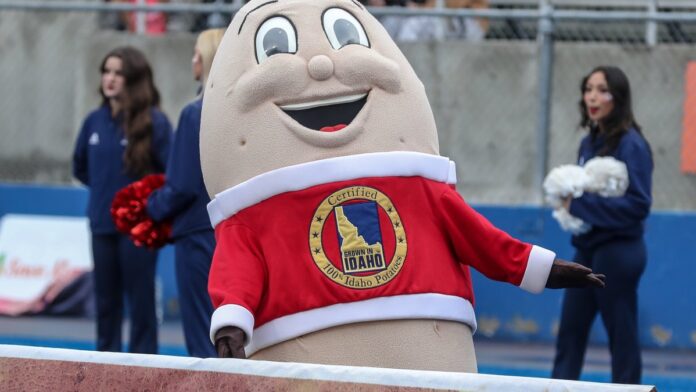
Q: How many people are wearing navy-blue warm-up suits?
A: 3